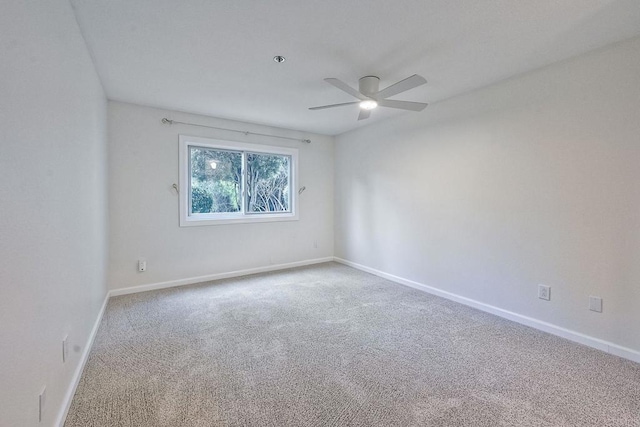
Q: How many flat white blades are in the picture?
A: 5